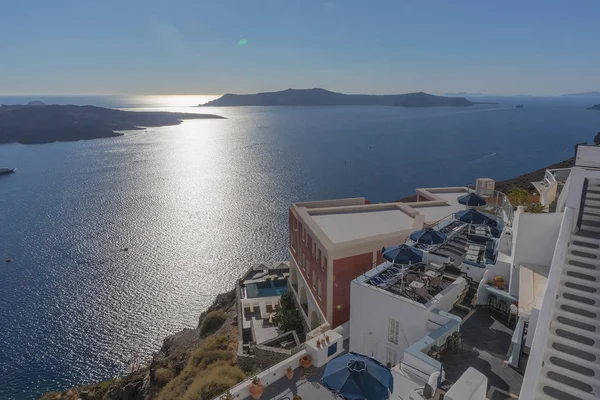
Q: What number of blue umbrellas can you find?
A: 5